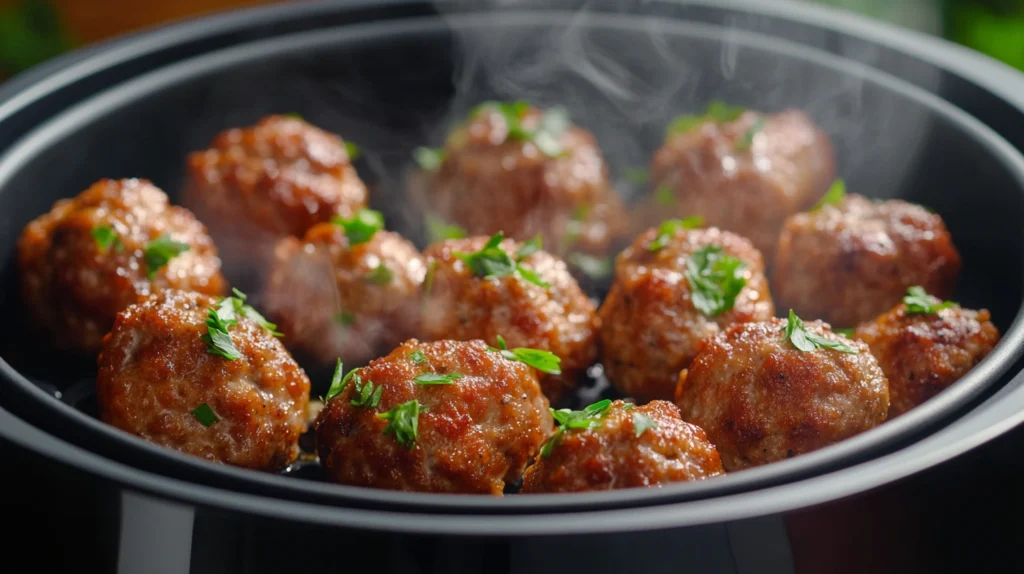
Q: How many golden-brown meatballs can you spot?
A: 13